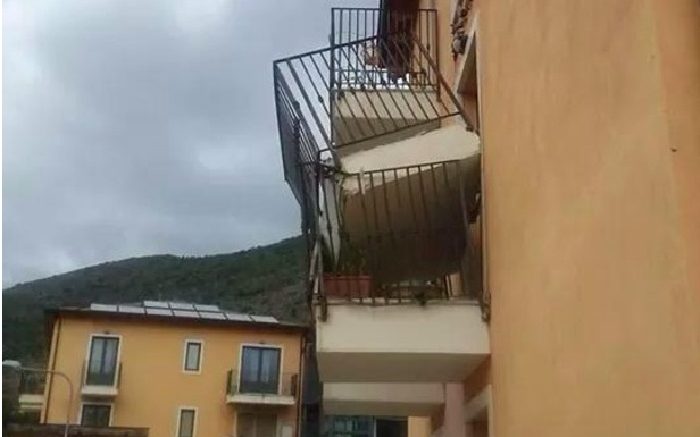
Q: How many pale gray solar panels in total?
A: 10